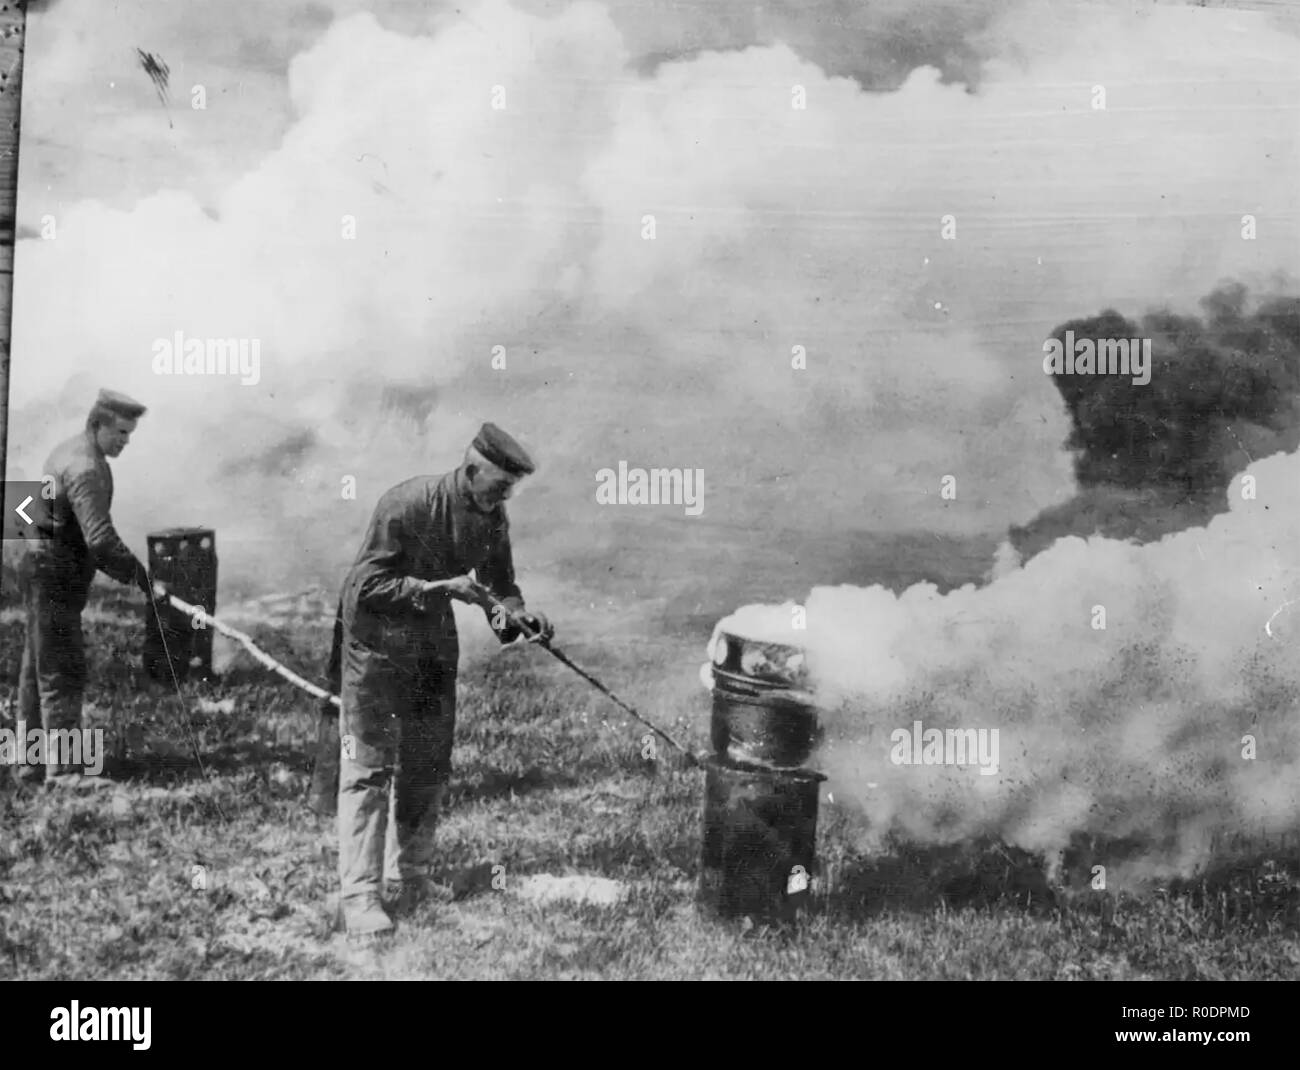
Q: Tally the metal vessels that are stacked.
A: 2